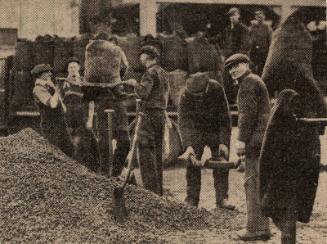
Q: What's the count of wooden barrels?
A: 0